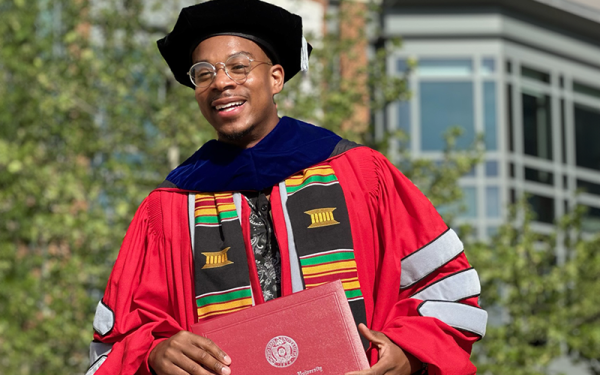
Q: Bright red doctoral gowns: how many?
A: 1